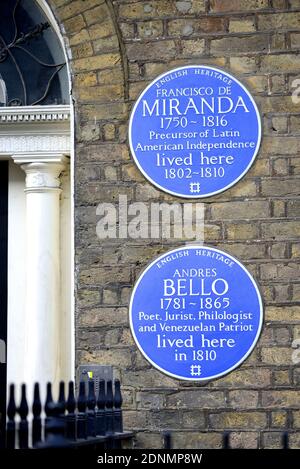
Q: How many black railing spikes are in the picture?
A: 11